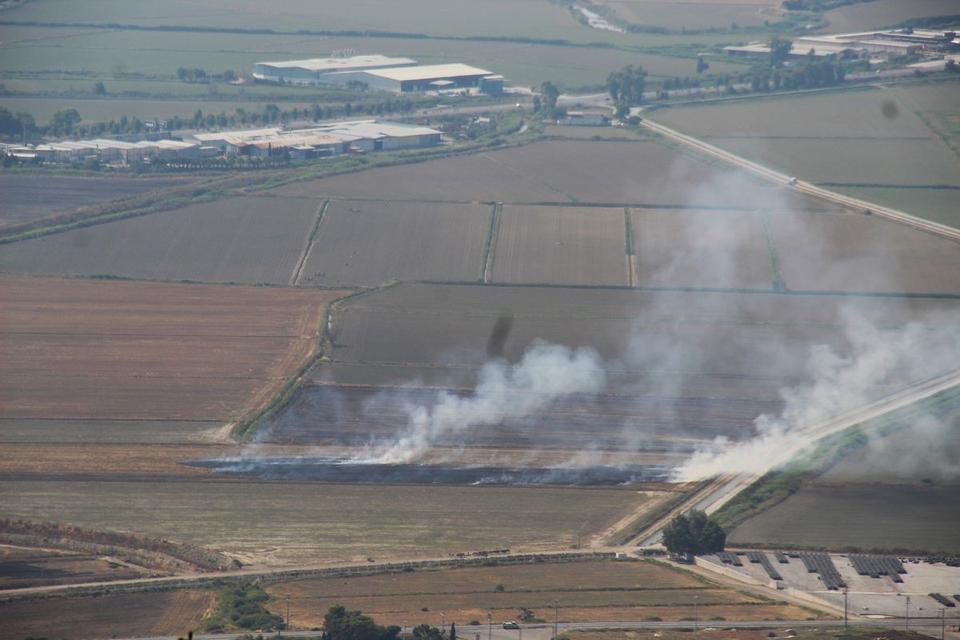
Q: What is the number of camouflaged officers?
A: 0